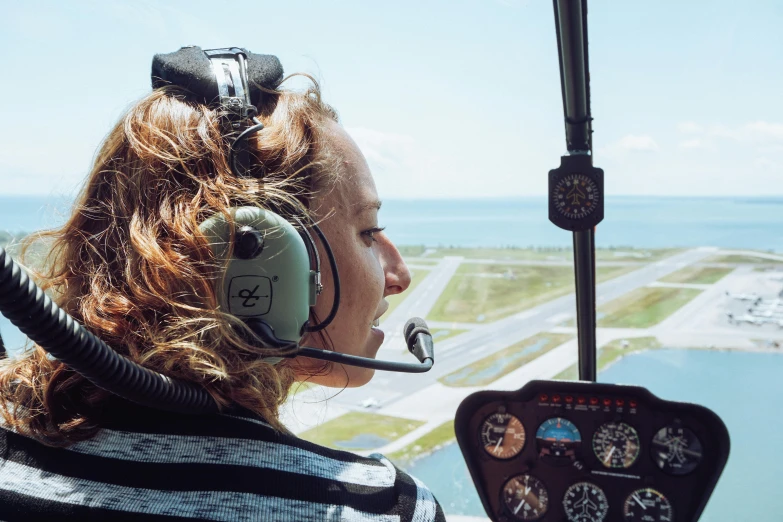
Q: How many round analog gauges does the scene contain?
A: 8